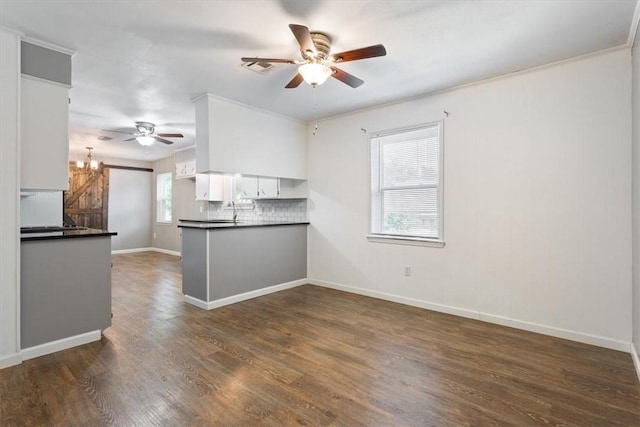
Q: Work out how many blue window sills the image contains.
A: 0